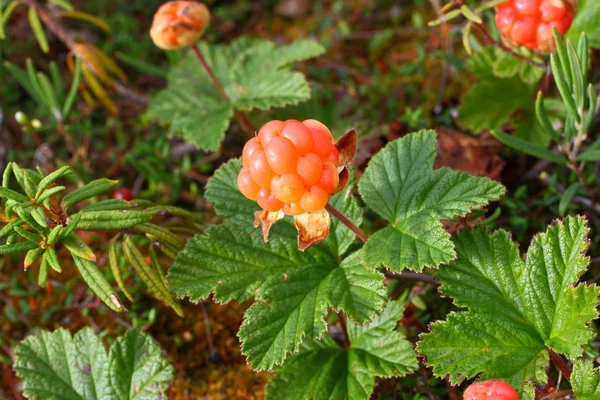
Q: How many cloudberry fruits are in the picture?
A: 4